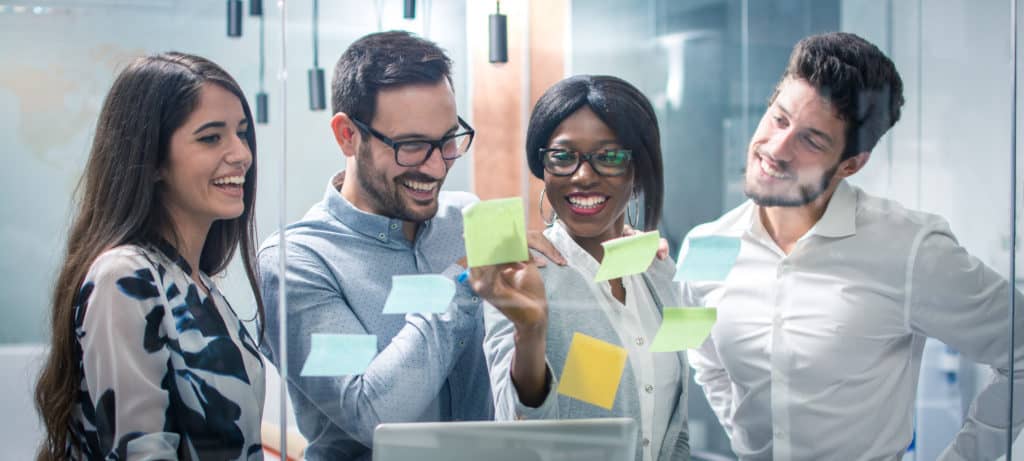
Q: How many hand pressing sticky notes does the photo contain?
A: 1